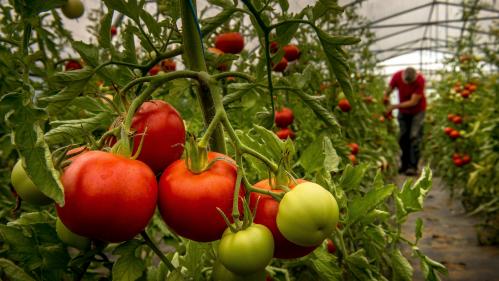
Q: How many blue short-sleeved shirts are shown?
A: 0